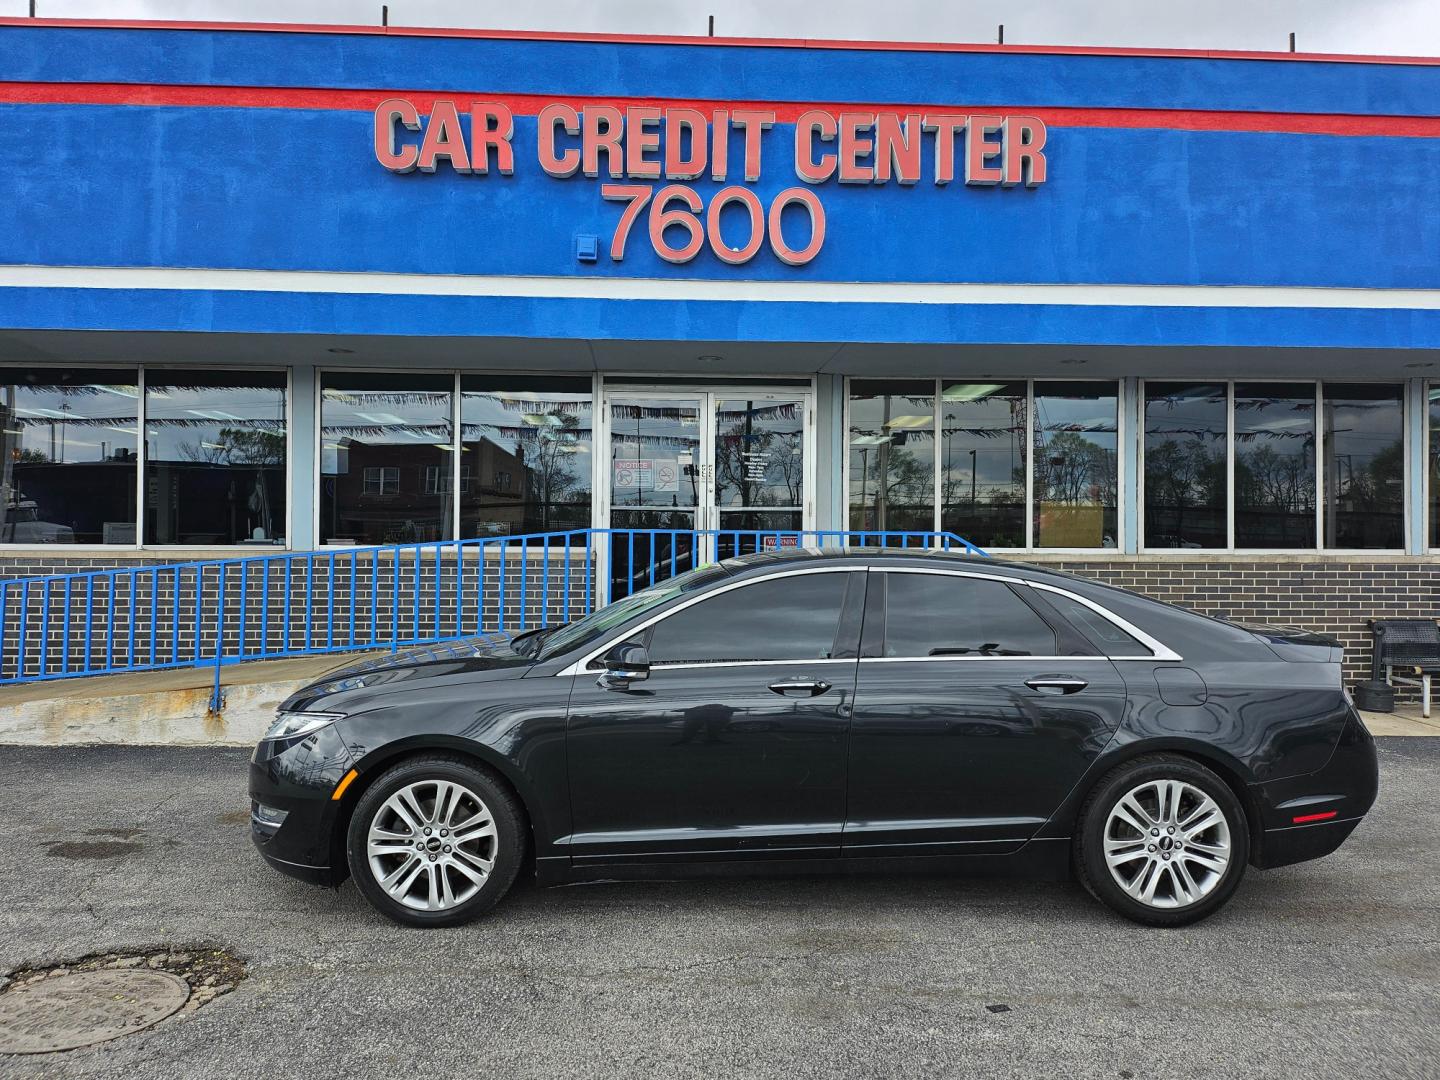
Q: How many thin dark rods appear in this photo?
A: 5